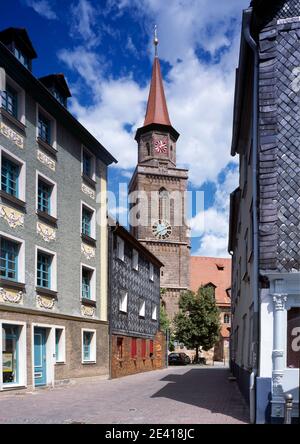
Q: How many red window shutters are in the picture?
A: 3